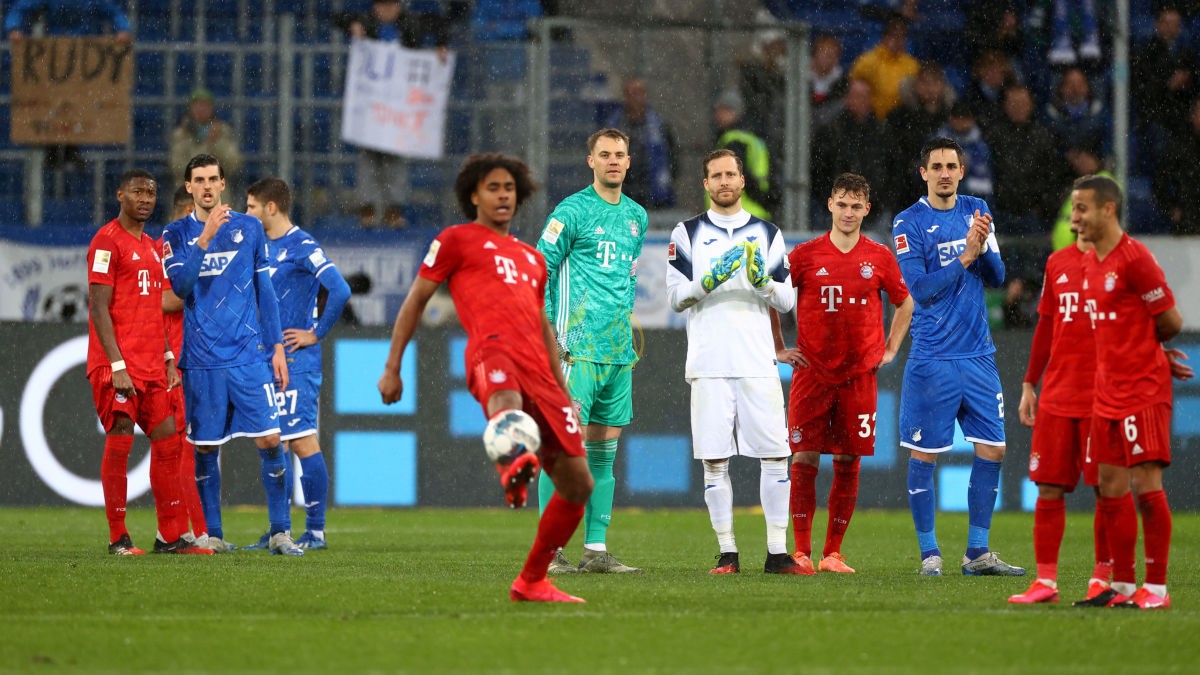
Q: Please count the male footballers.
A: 11